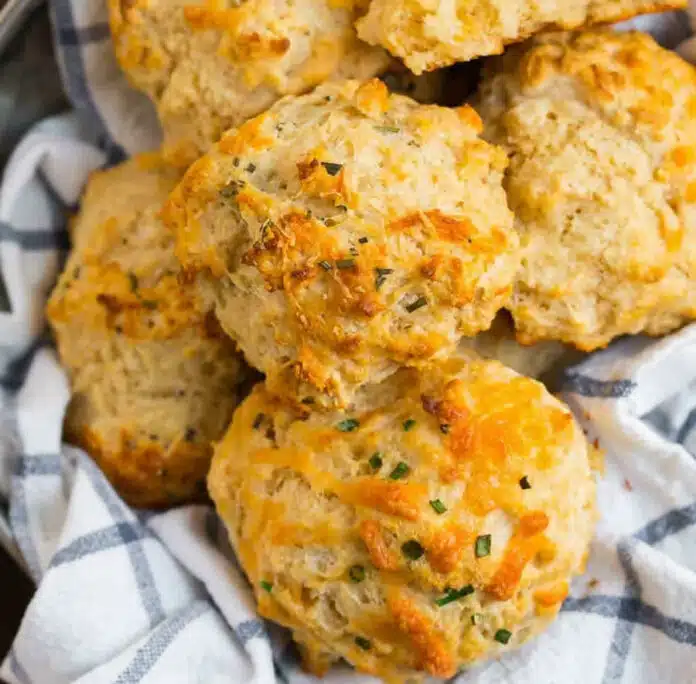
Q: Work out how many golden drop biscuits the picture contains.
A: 6